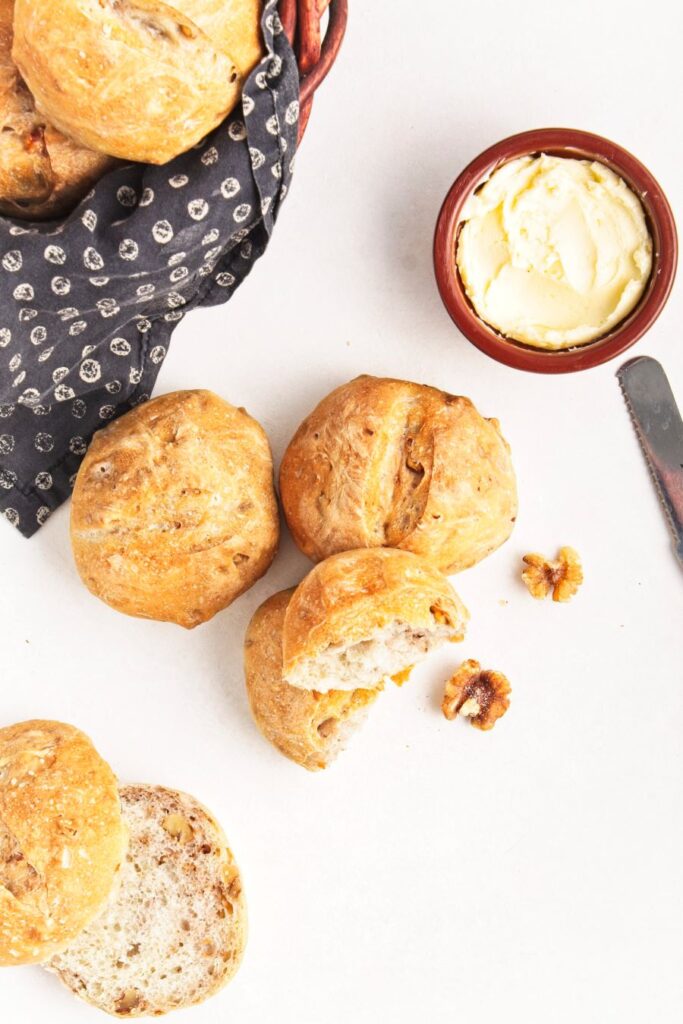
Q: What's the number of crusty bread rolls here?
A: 7